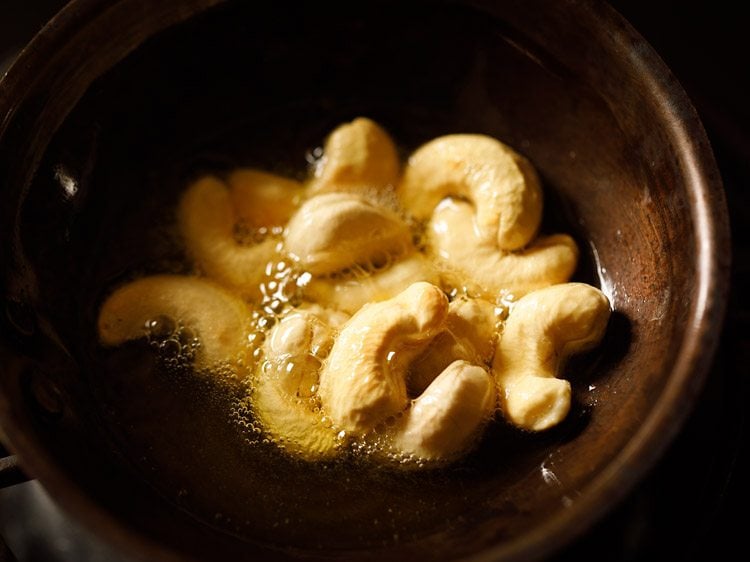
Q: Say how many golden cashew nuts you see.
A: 13